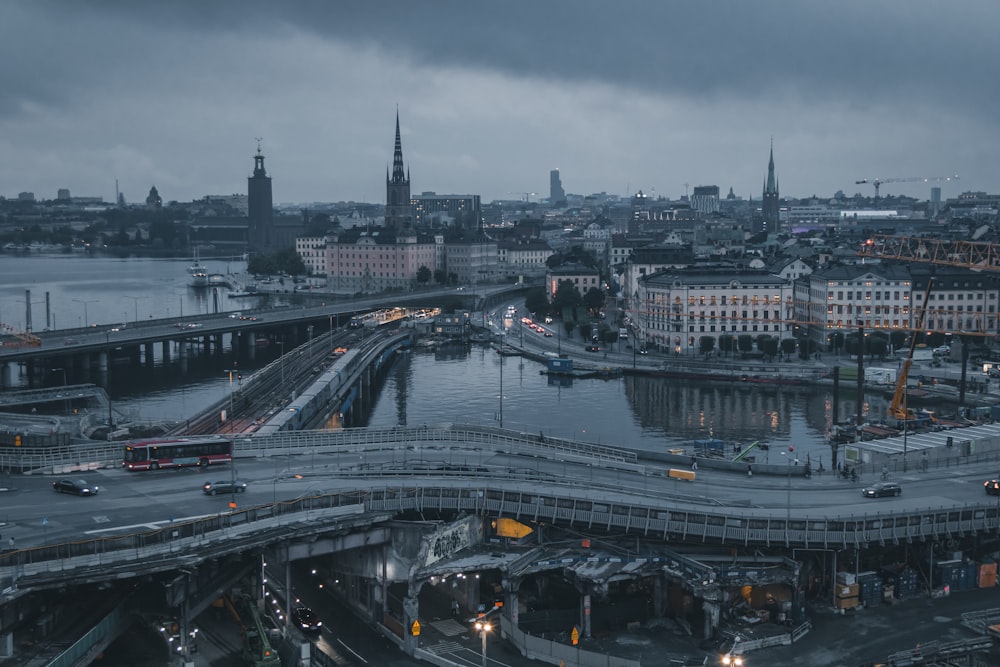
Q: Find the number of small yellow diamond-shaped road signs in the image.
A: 2